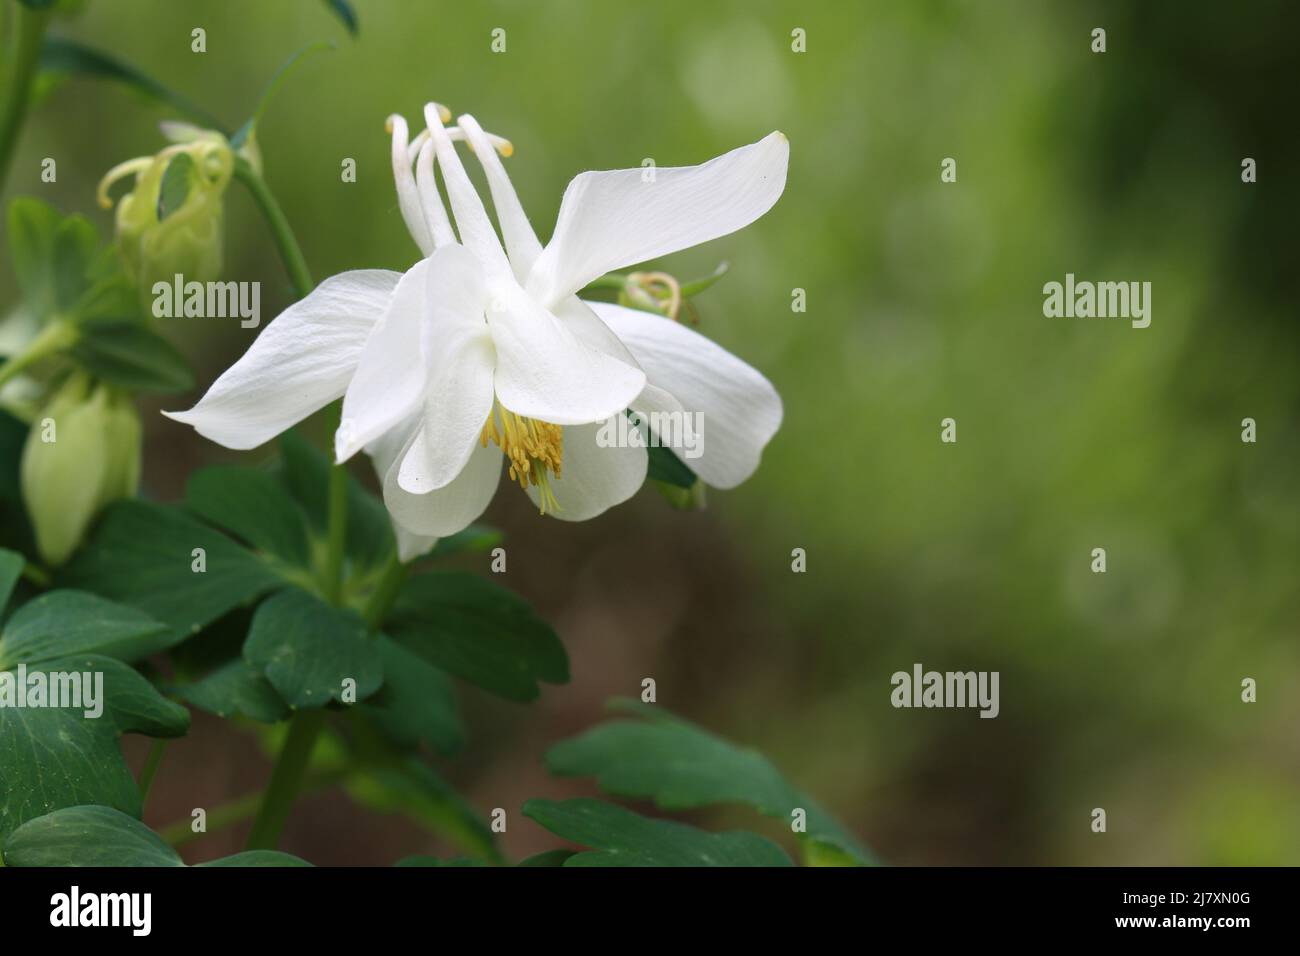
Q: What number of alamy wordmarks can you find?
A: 6